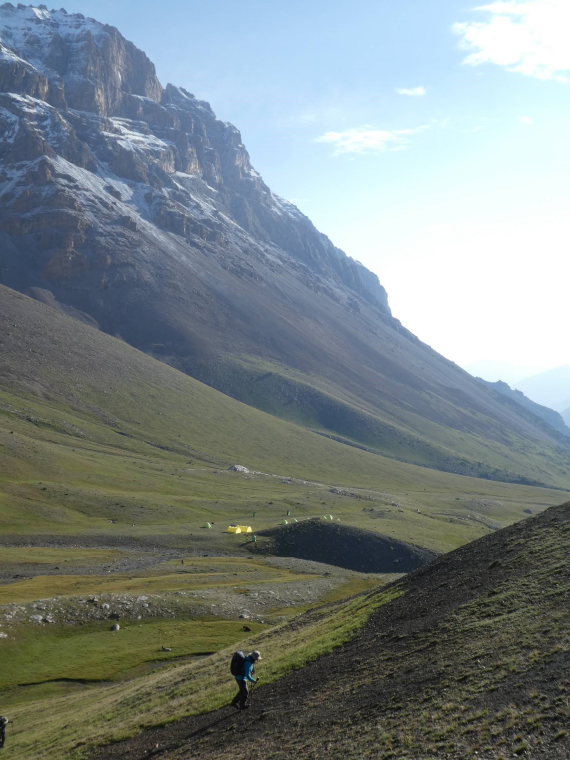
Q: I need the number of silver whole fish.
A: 0